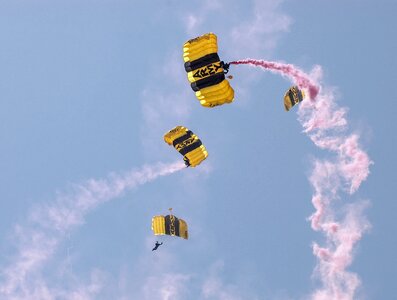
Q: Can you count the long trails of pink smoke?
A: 2